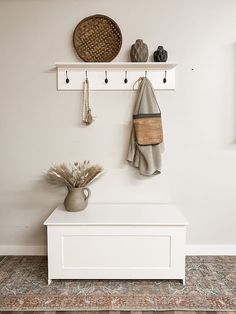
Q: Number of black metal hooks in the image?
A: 6